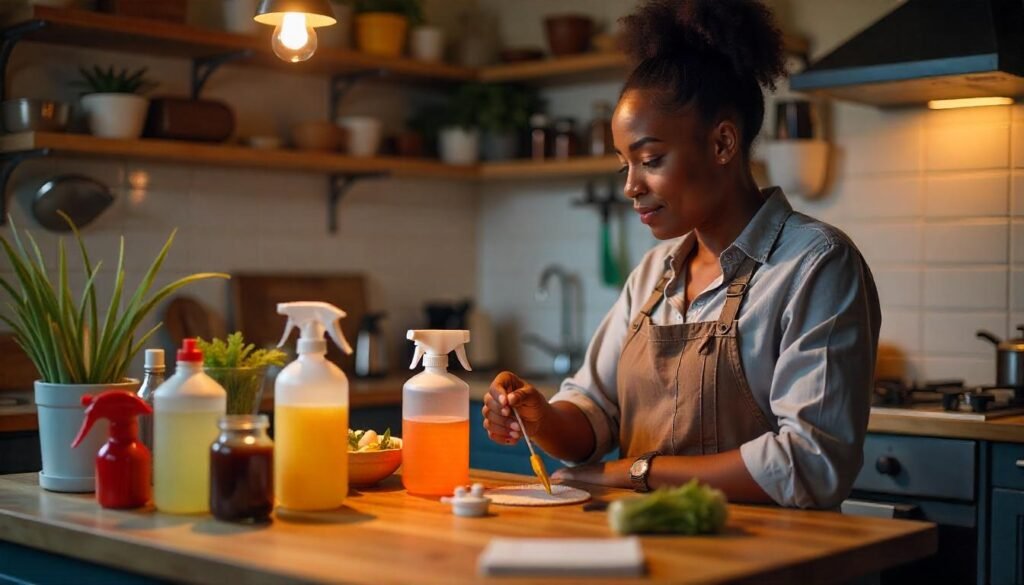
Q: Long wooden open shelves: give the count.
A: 2